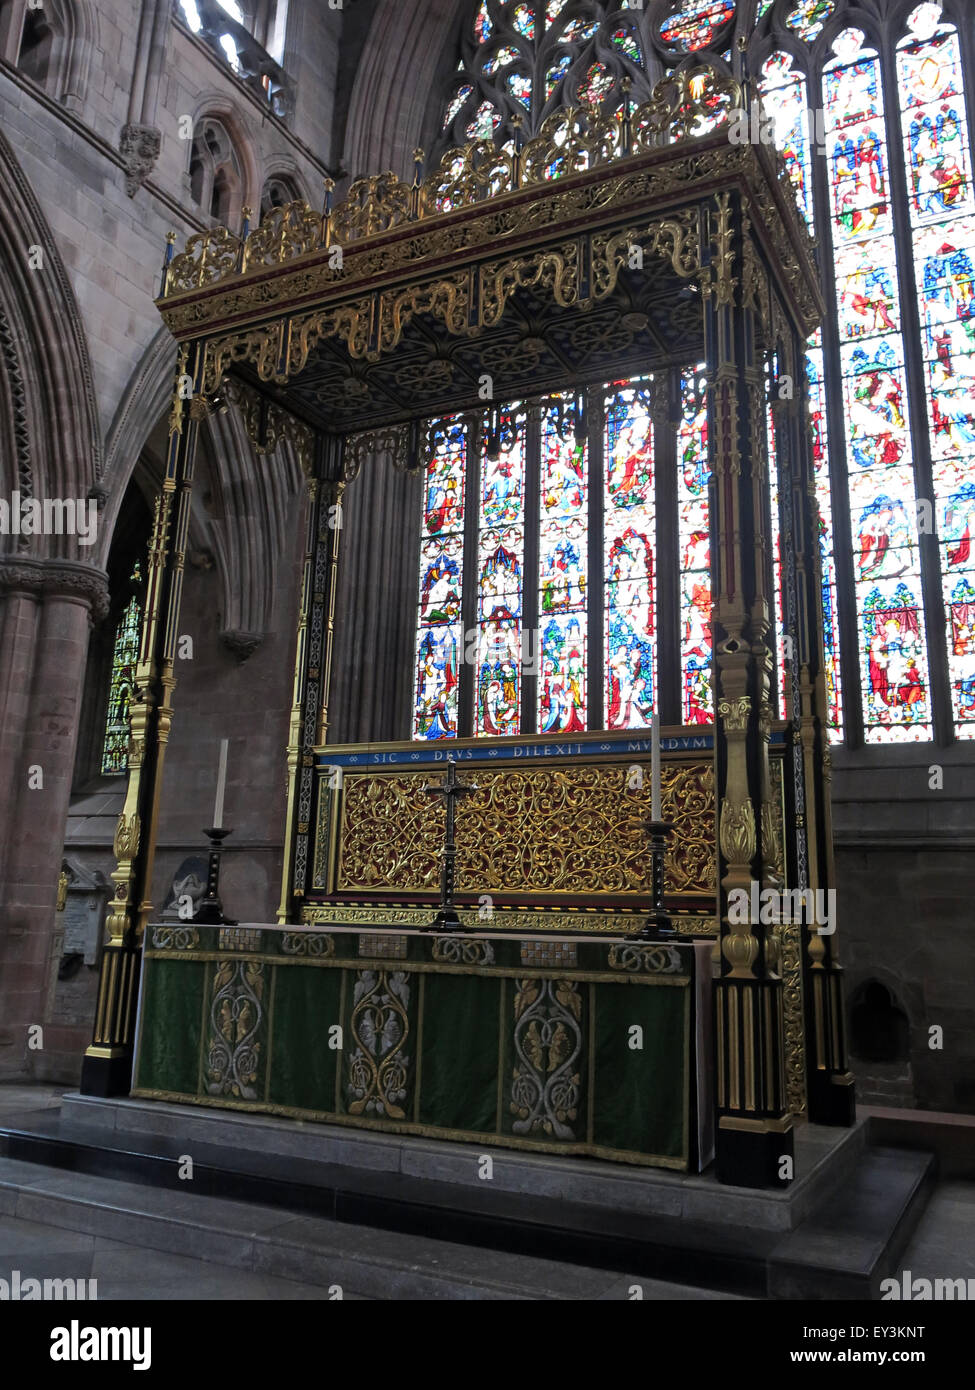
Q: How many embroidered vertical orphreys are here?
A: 3